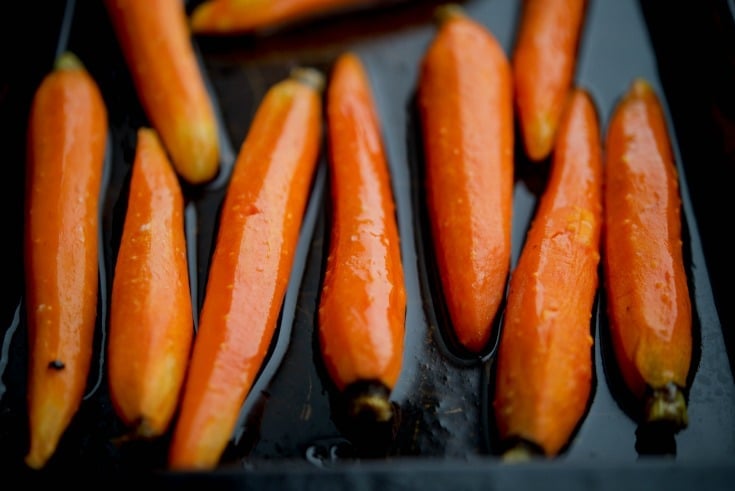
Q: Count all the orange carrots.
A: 10